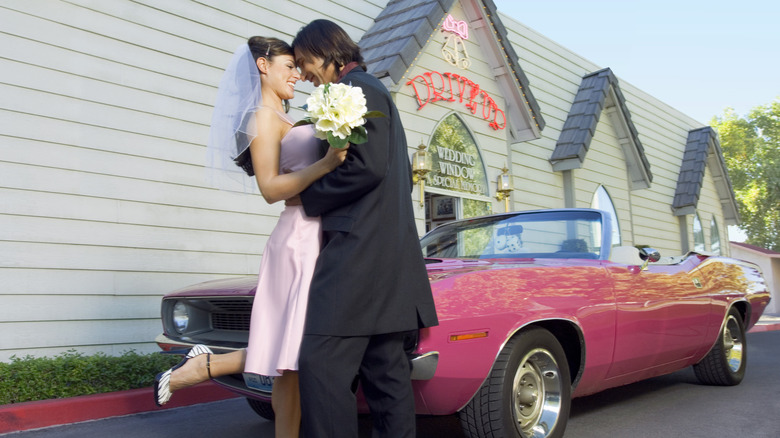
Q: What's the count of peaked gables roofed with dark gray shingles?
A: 3